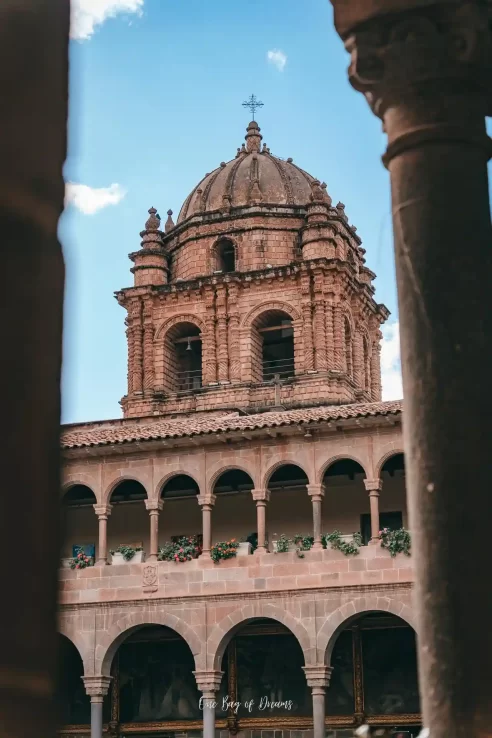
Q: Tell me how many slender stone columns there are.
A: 9